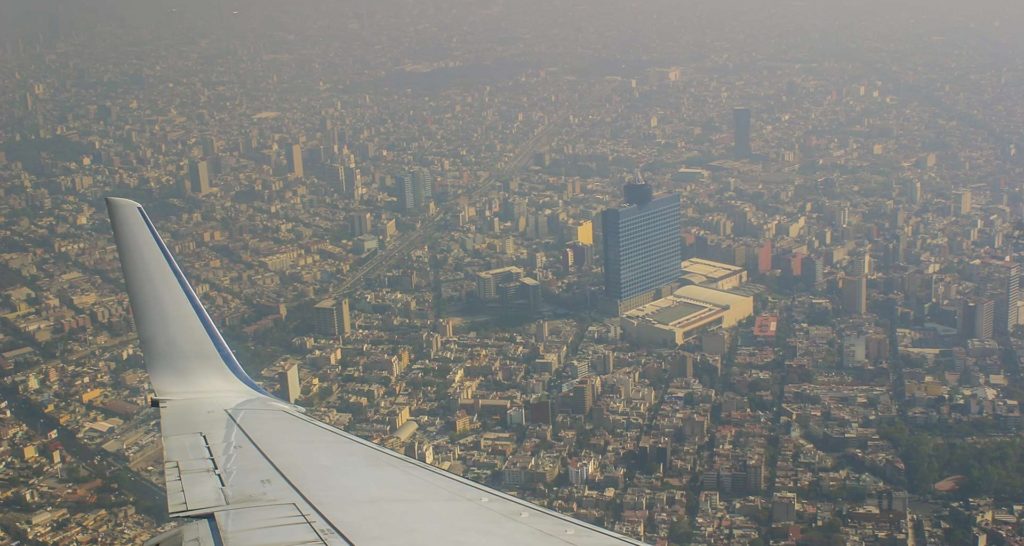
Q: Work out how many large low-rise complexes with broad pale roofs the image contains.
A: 2